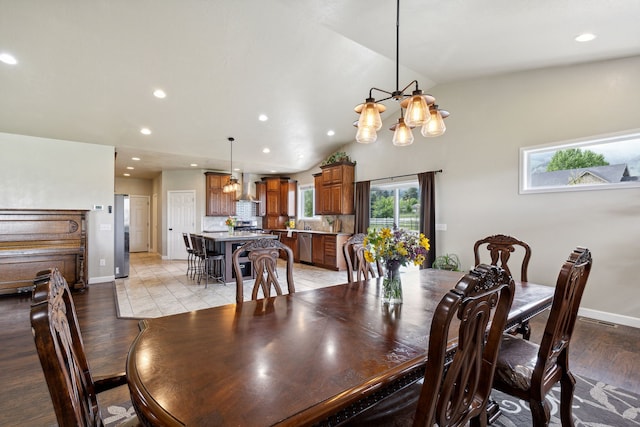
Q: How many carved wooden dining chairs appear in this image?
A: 6